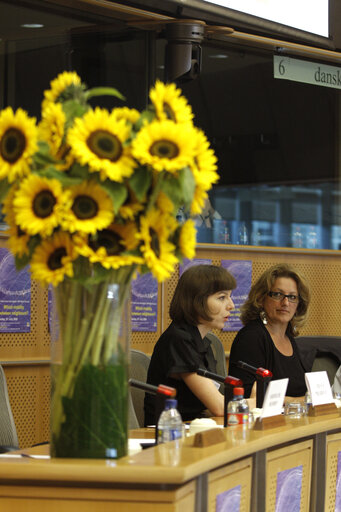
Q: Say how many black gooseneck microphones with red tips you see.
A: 3